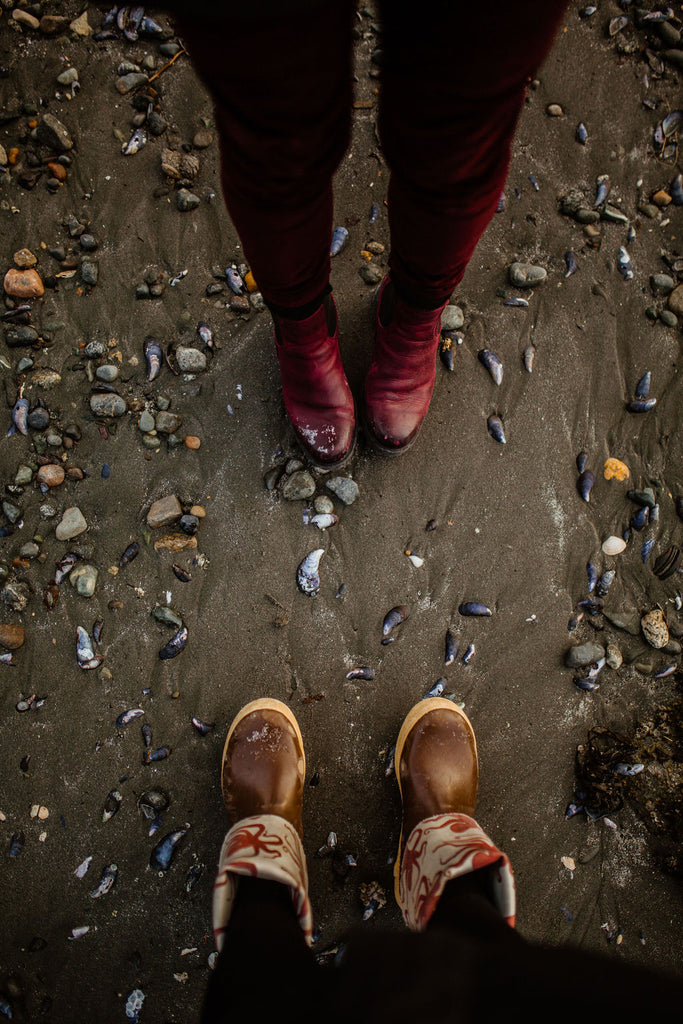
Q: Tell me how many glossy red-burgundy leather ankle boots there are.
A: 2